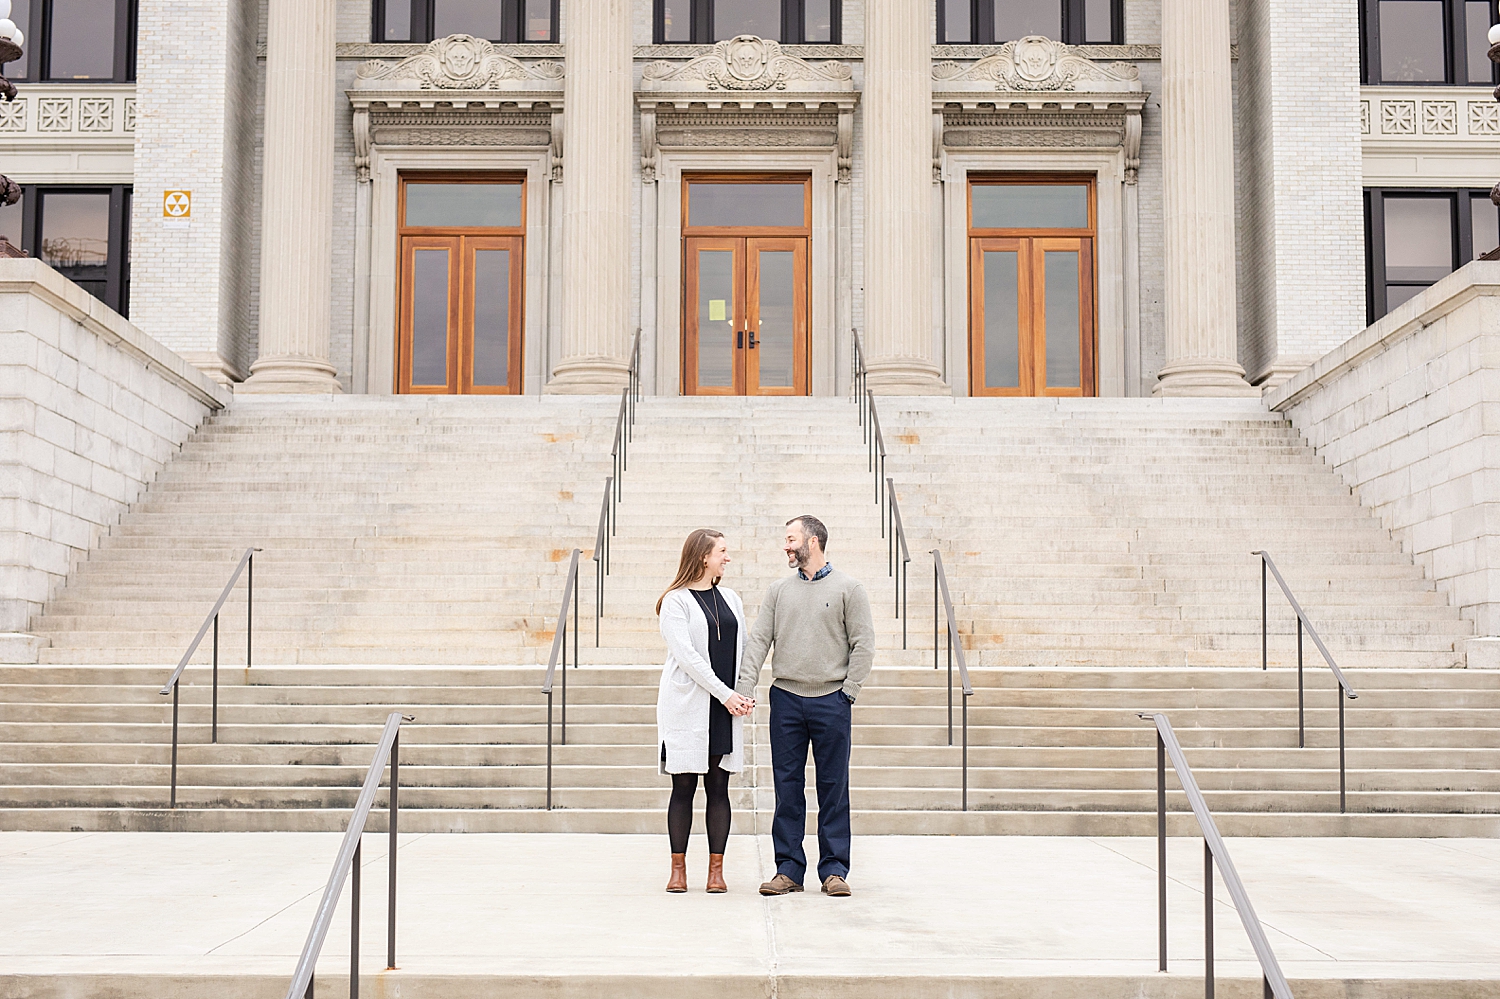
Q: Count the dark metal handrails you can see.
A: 12